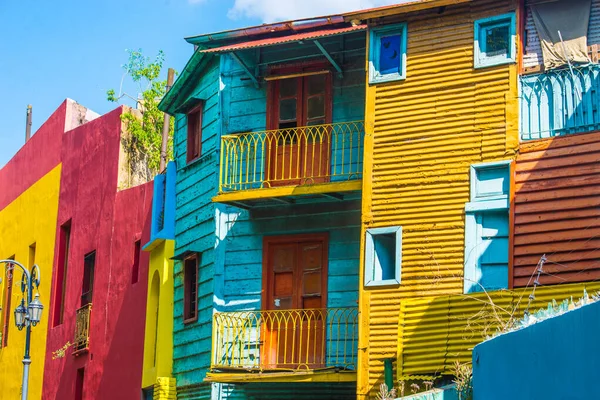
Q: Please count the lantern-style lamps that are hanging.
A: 2